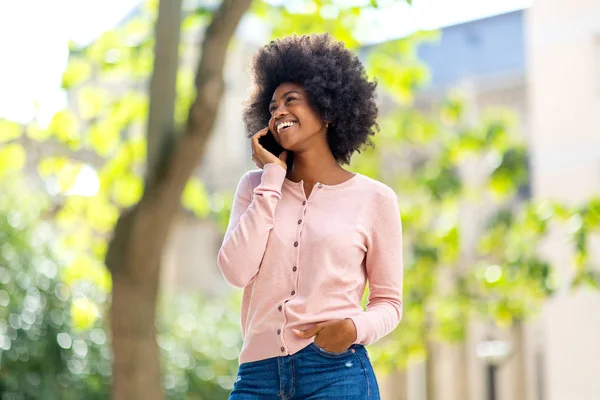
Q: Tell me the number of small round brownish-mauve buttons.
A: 9